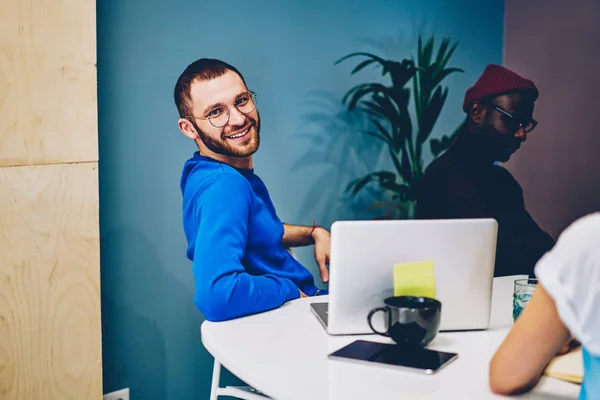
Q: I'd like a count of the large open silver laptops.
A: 1